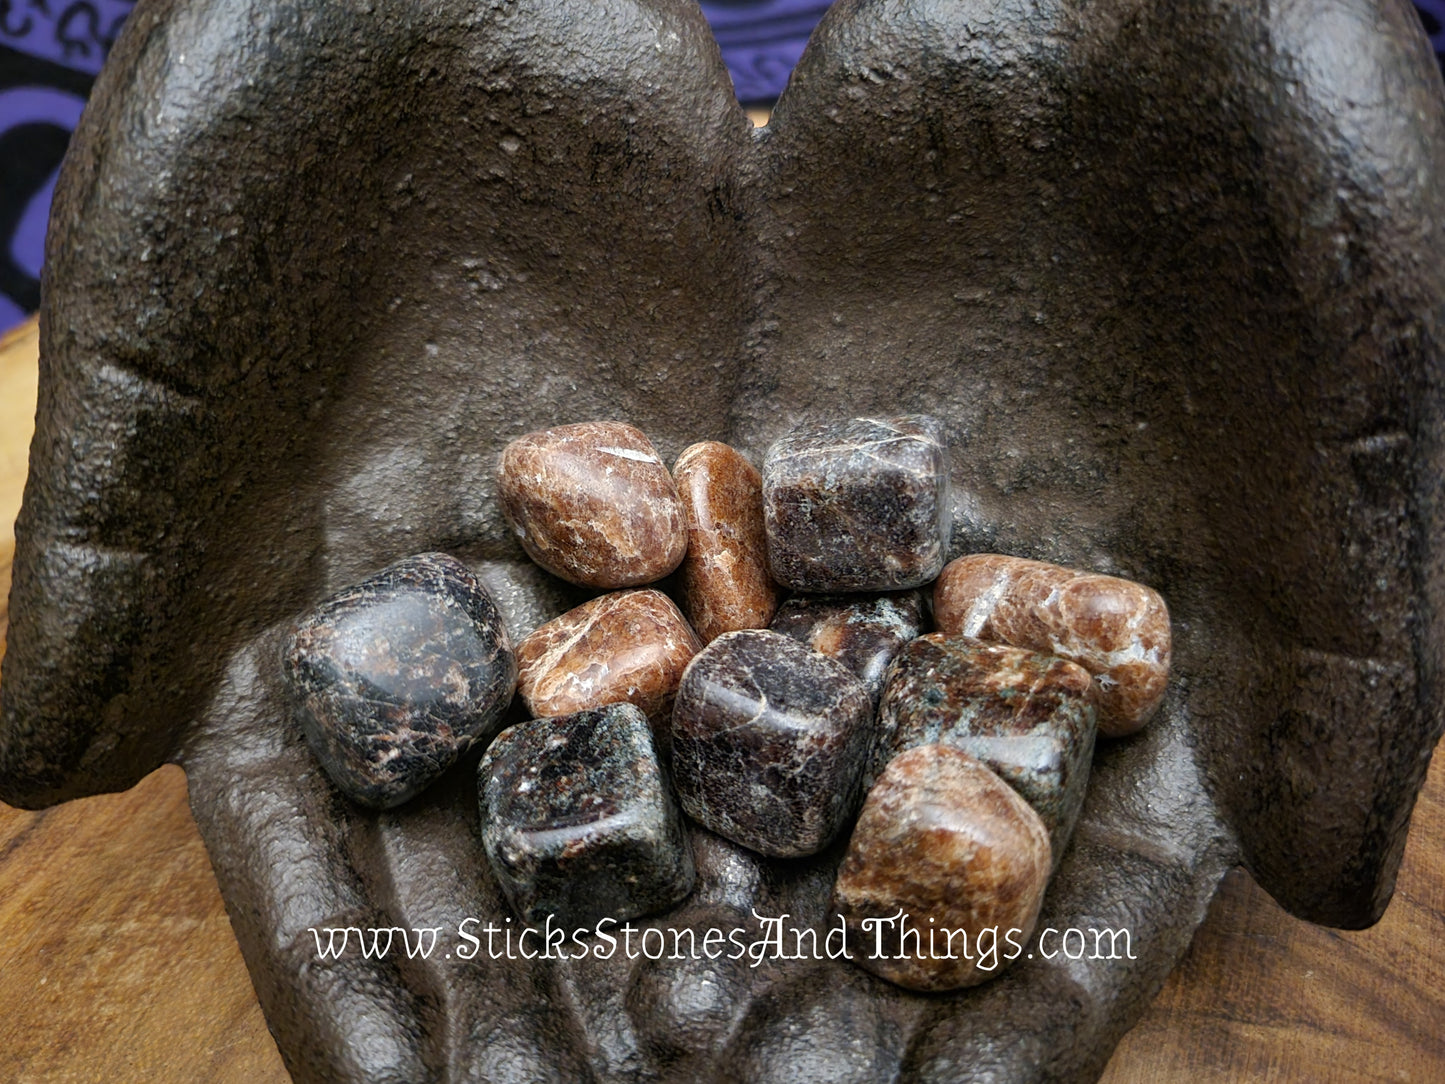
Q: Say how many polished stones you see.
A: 11